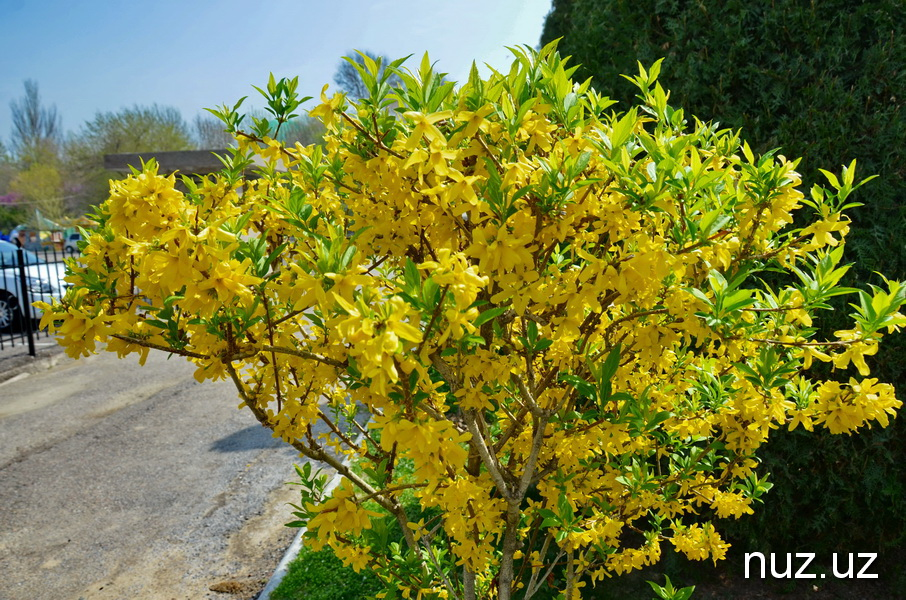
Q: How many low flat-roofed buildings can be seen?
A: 1